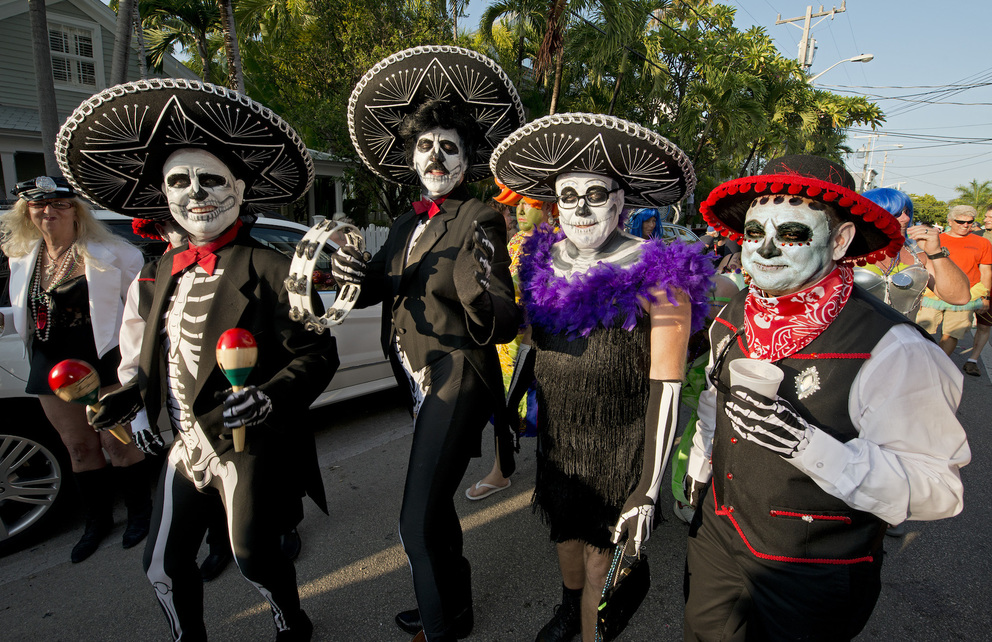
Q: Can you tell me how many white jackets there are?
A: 1